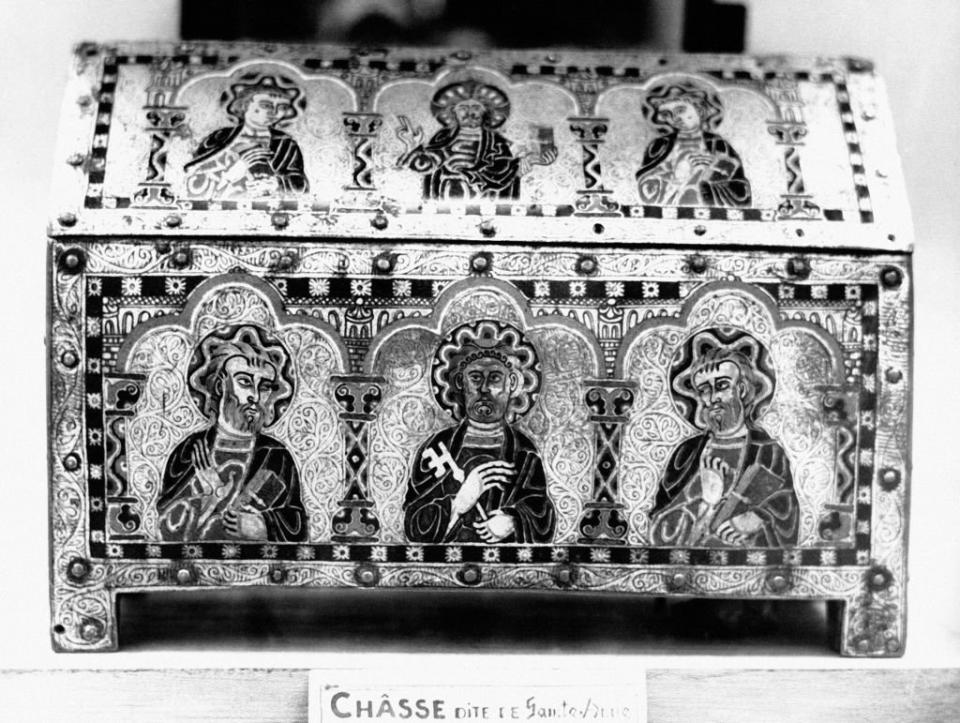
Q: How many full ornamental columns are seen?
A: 6